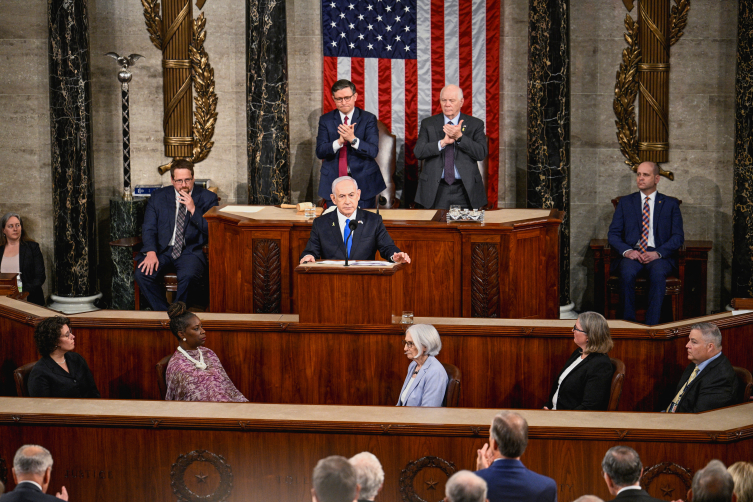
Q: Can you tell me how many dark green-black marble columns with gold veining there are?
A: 4